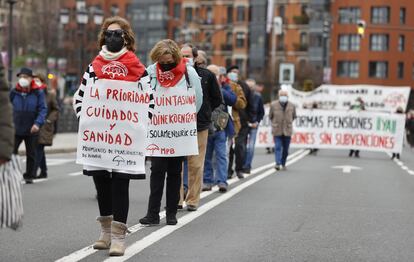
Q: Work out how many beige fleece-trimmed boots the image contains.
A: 2